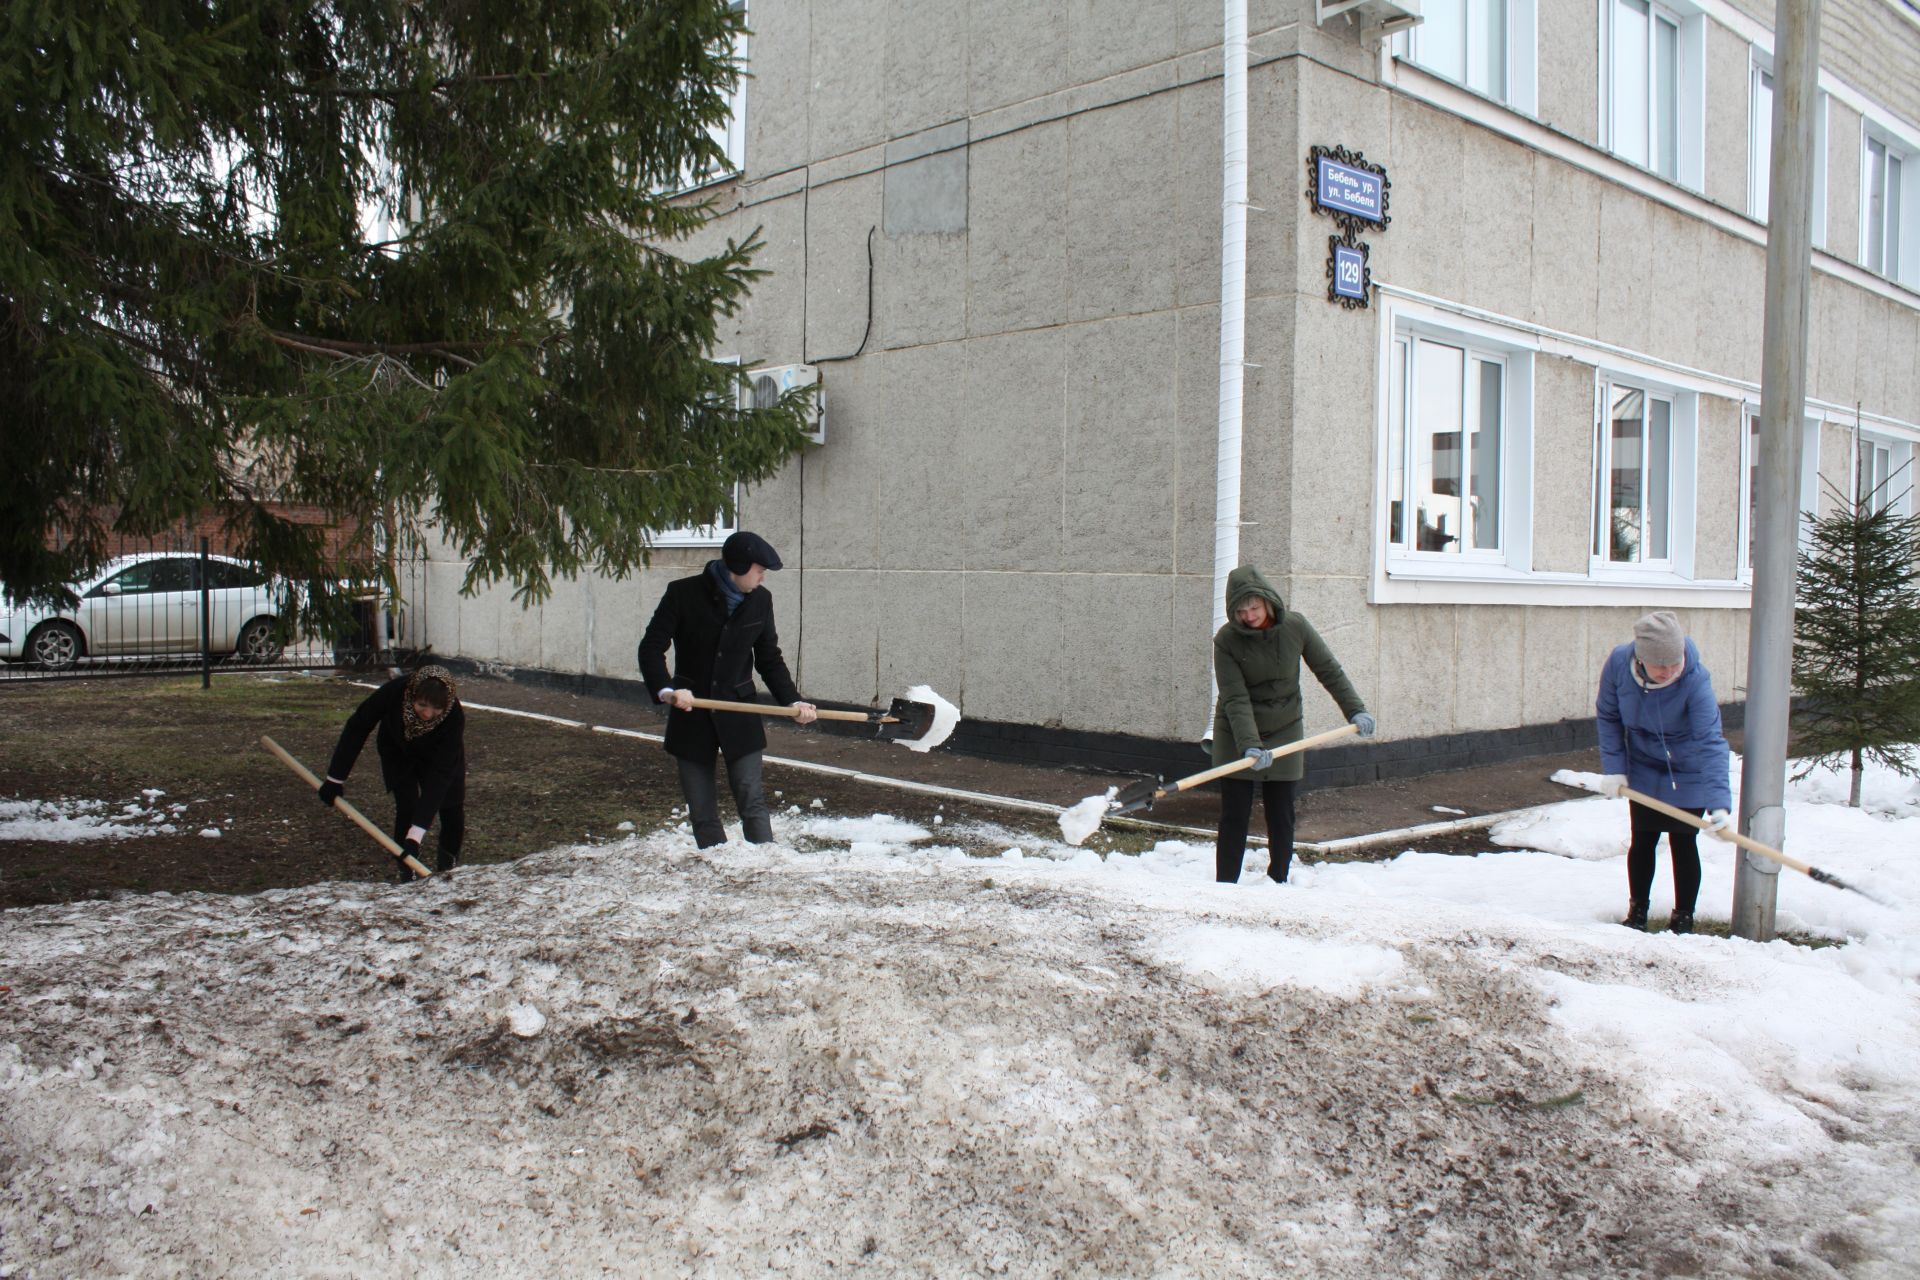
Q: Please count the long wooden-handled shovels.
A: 4